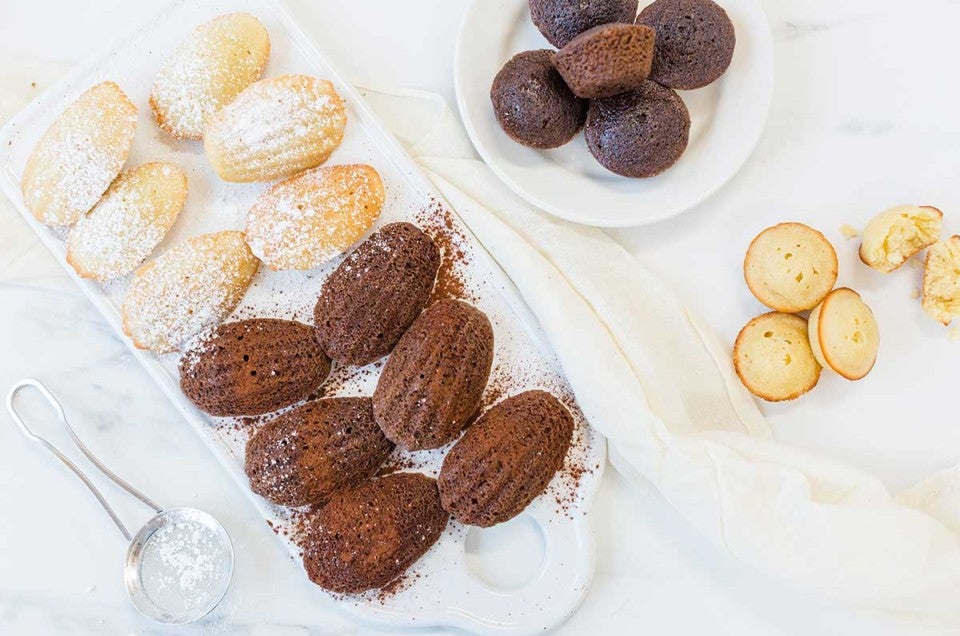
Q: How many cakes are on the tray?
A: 12